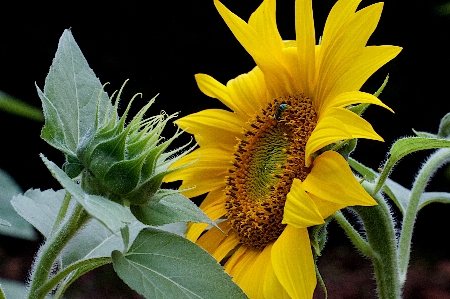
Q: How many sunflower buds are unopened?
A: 1